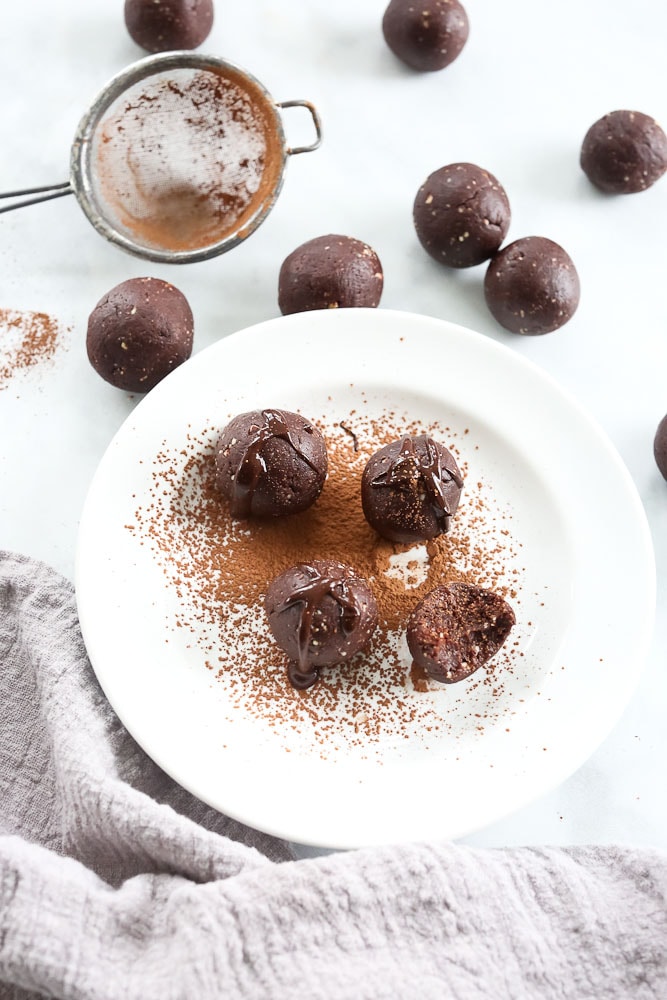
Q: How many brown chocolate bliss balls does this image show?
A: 12